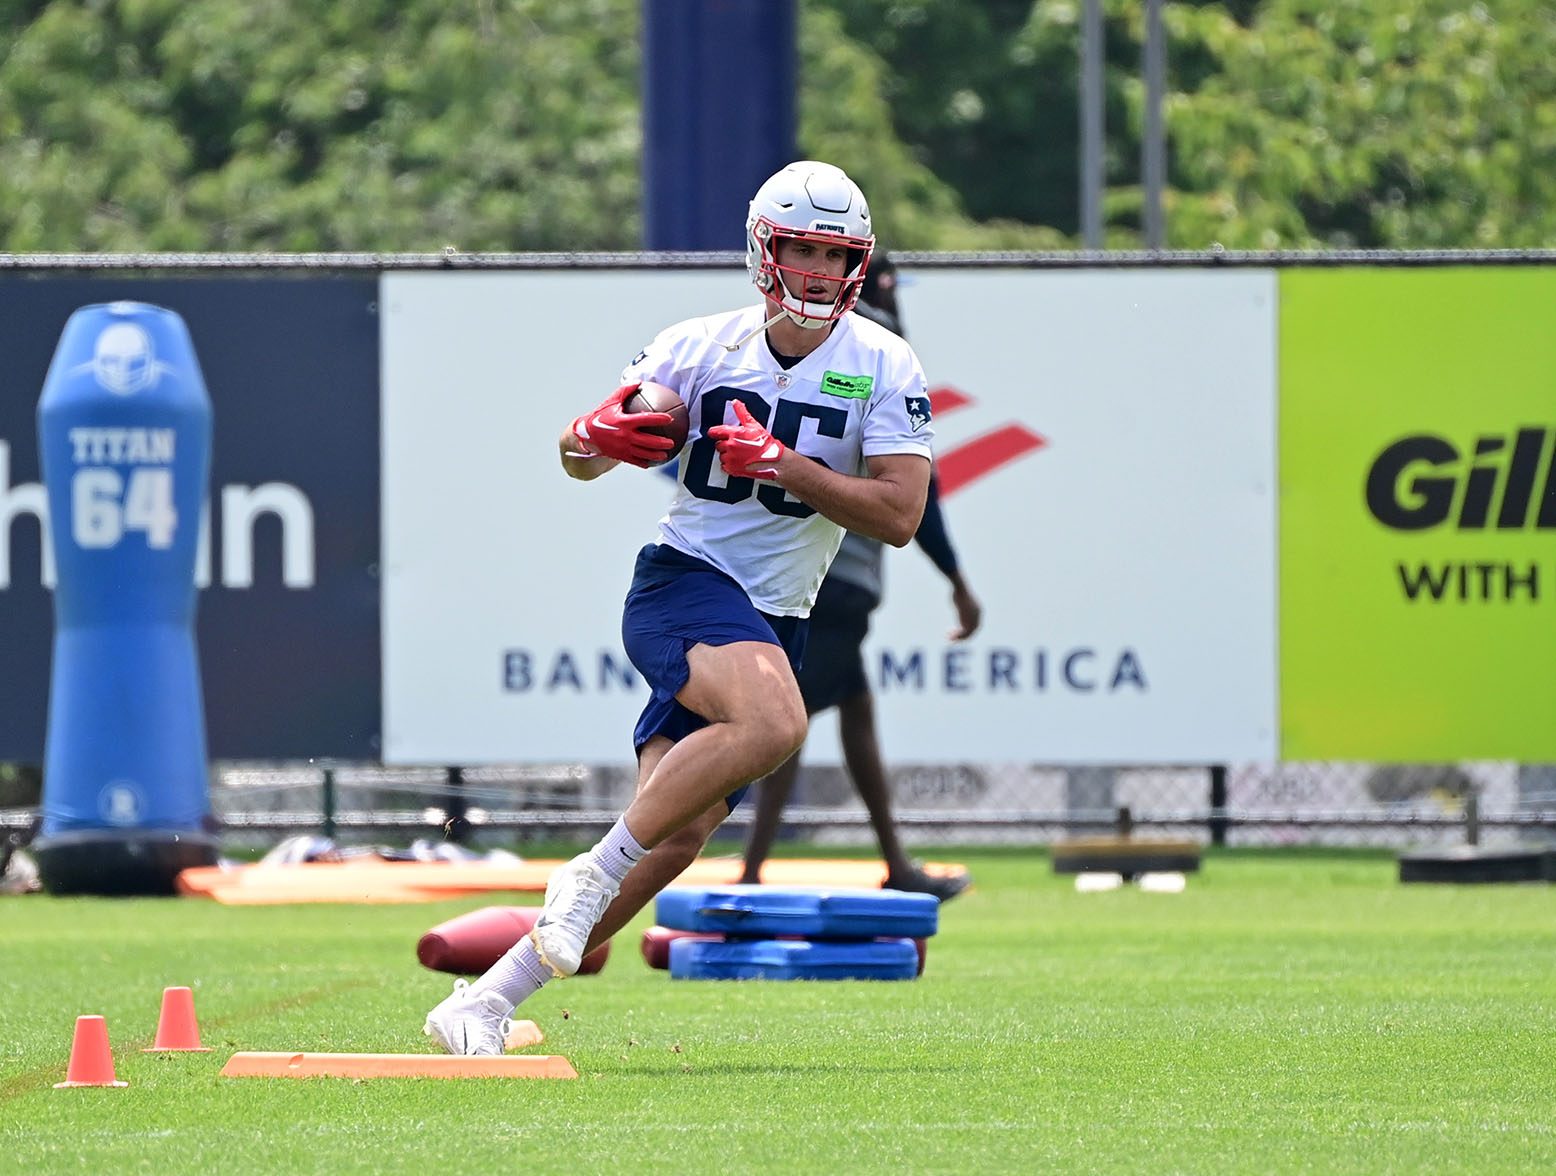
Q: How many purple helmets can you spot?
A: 0